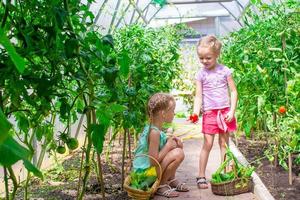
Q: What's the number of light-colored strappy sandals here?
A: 2